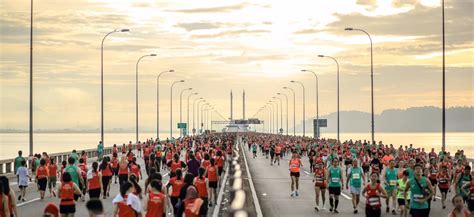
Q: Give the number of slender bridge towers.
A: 2